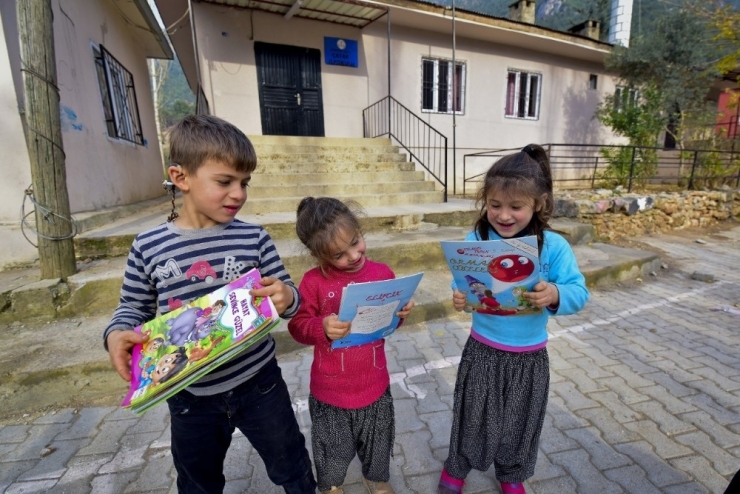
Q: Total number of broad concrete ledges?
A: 3